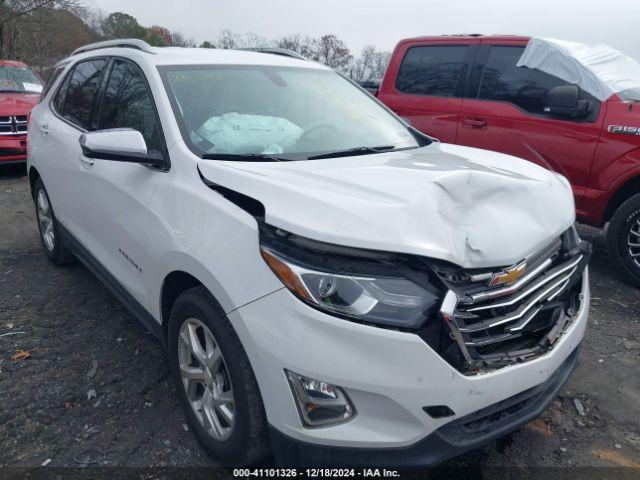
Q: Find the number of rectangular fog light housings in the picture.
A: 1